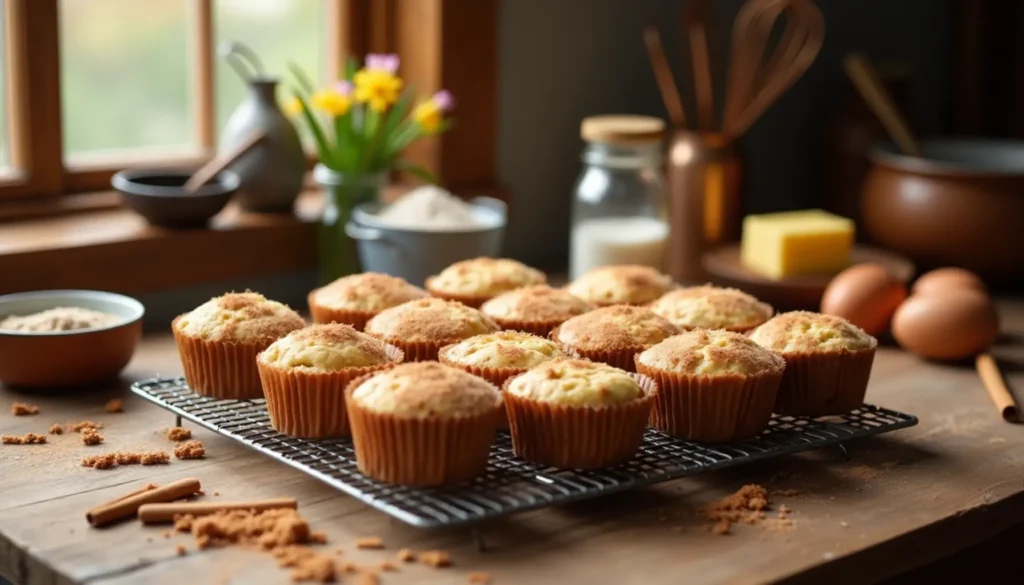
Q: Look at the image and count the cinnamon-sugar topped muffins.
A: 14